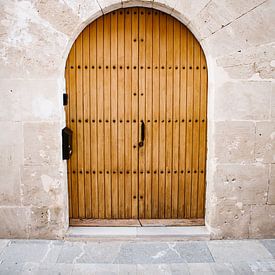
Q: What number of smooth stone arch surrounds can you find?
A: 1